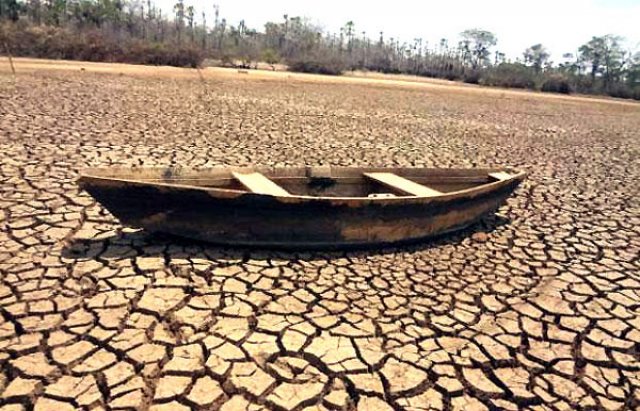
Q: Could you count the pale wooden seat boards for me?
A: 3